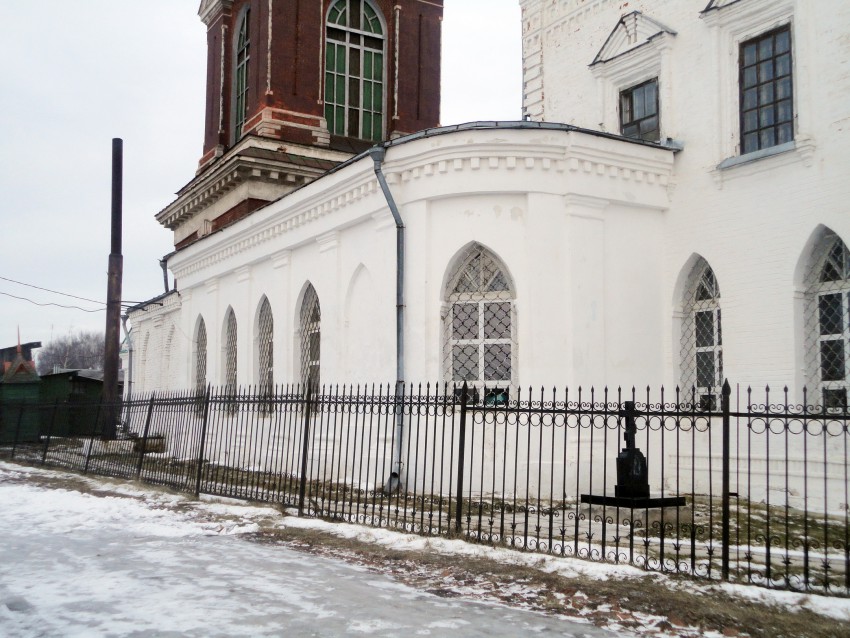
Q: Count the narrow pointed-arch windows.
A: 7